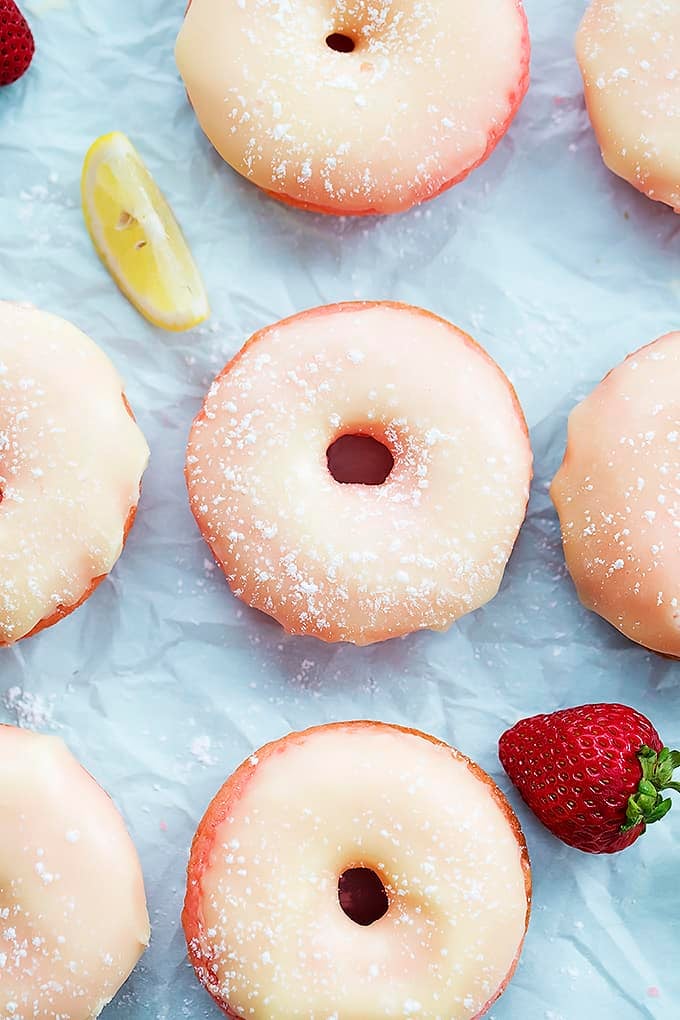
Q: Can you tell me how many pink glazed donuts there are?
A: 7